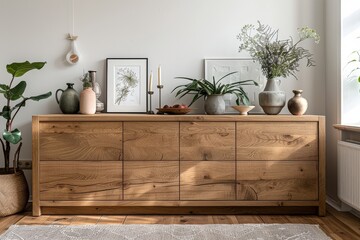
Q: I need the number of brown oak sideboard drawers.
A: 8